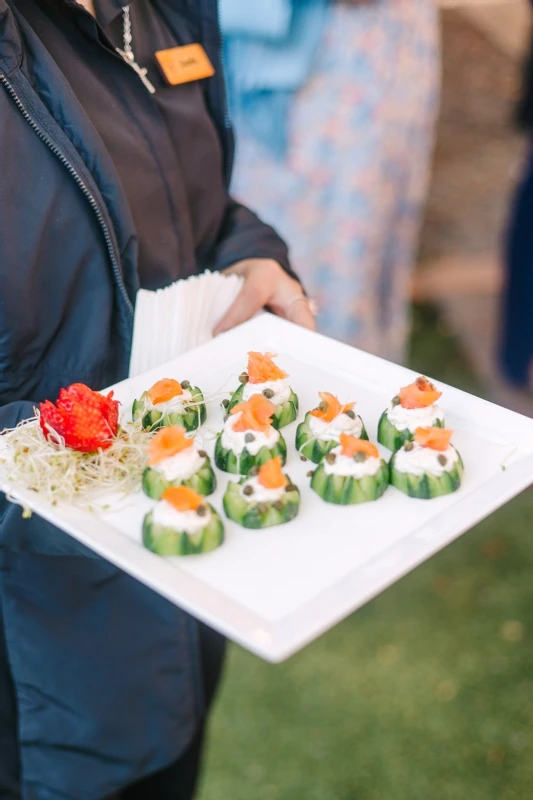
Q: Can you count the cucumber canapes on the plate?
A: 10